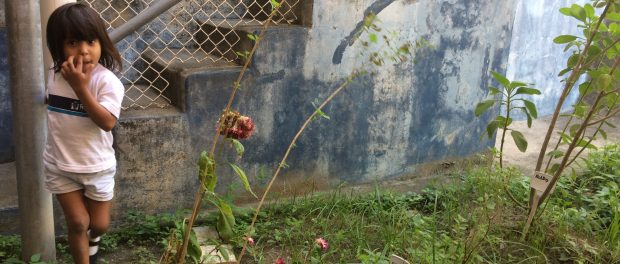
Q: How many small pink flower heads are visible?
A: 3